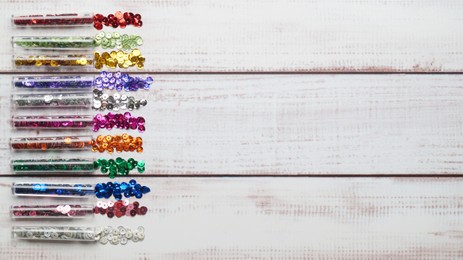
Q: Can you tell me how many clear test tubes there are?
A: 11